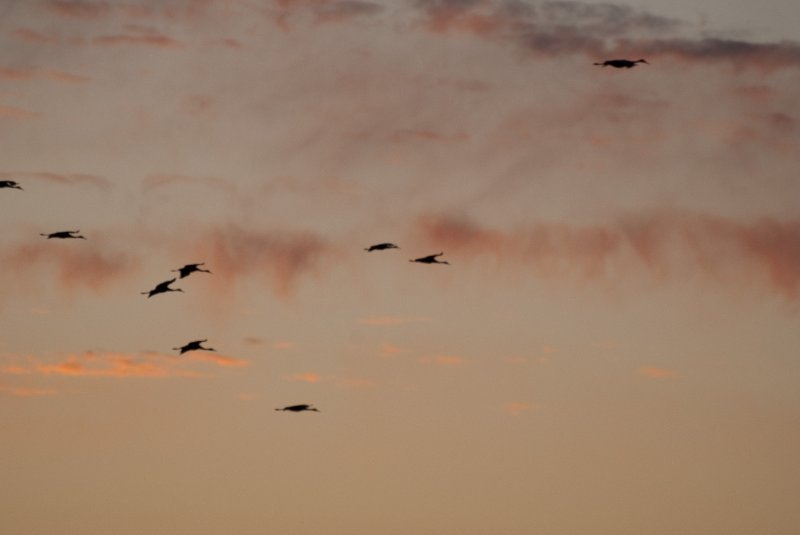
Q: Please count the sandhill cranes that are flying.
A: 9